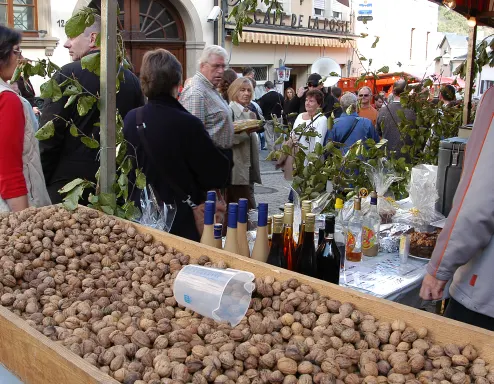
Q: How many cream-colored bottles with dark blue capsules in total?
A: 6